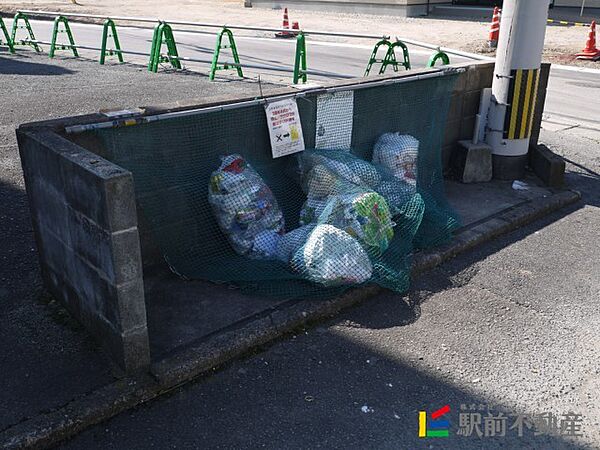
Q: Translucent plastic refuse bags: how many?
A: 5